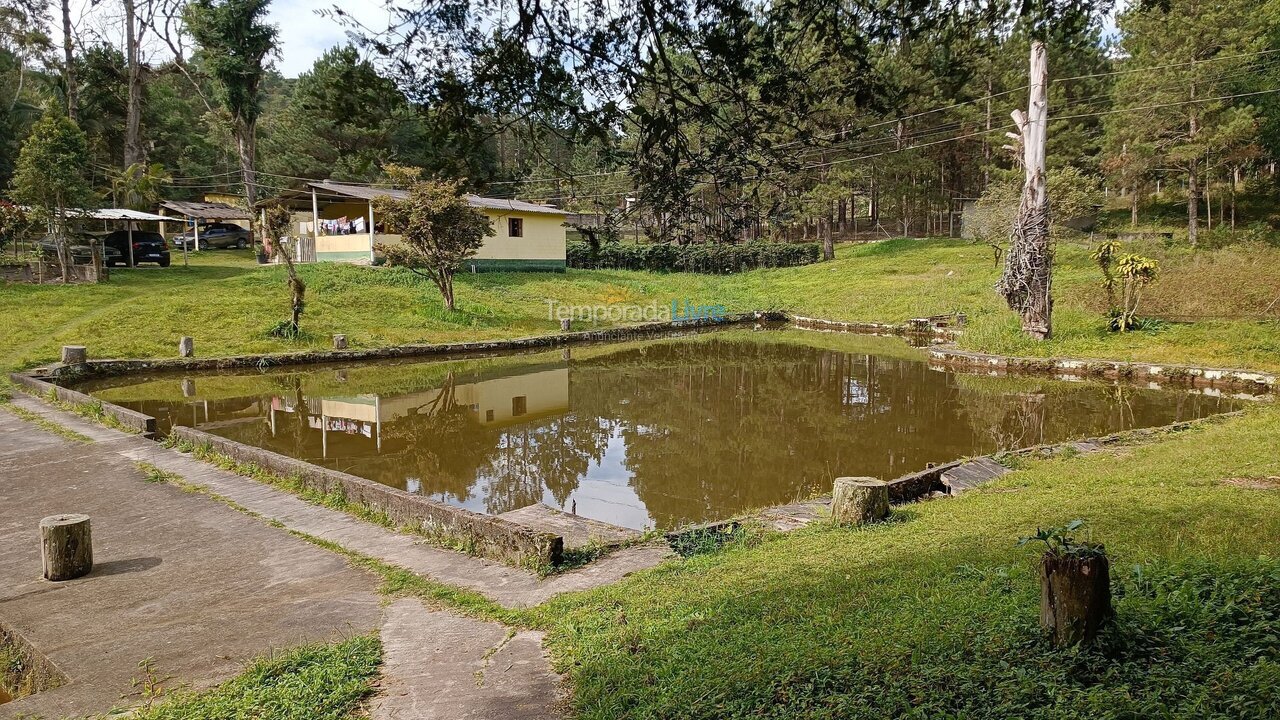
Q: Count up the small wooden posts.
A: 7